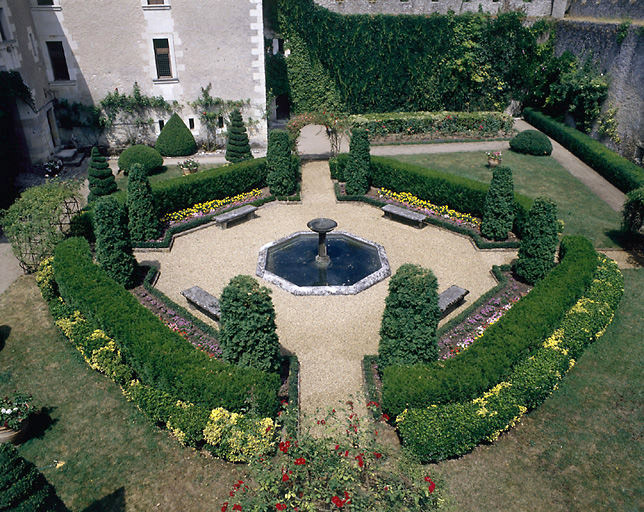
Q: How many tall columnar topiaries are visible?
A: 8